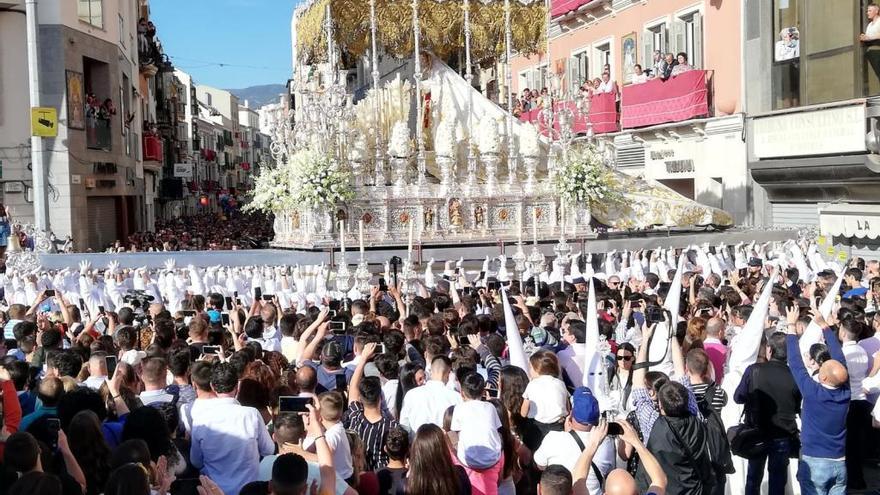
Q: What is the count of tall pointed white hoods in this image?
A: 5